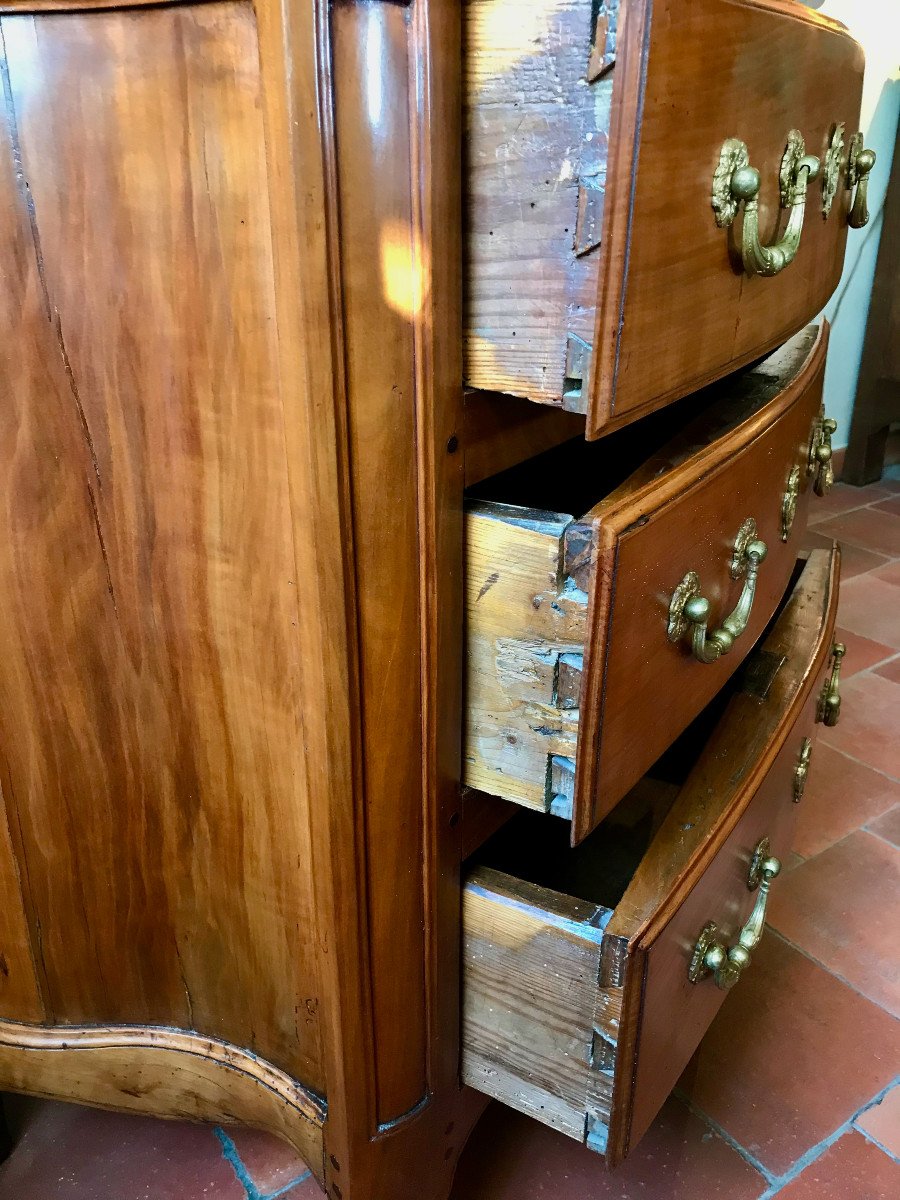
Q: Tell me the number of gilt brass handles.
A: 6